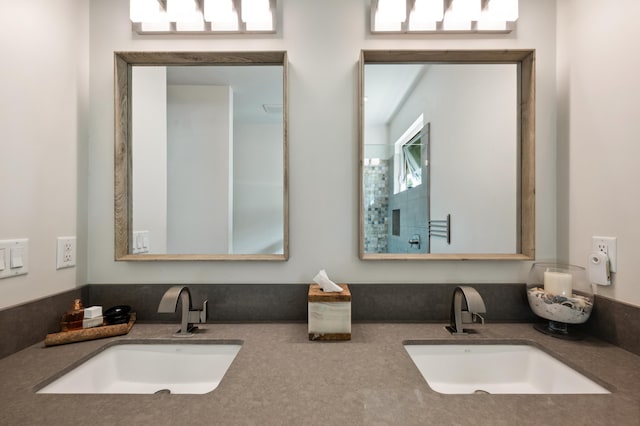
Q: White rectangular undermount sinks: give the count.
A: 2